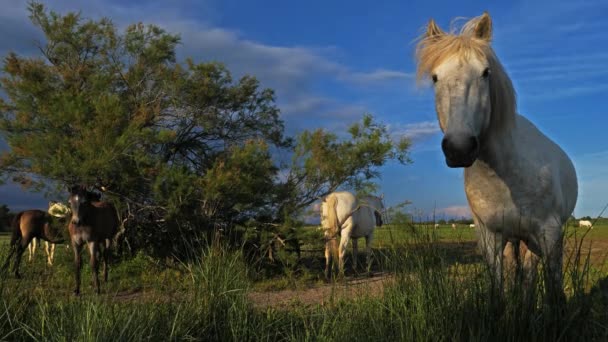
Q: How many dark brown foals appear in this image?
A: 2